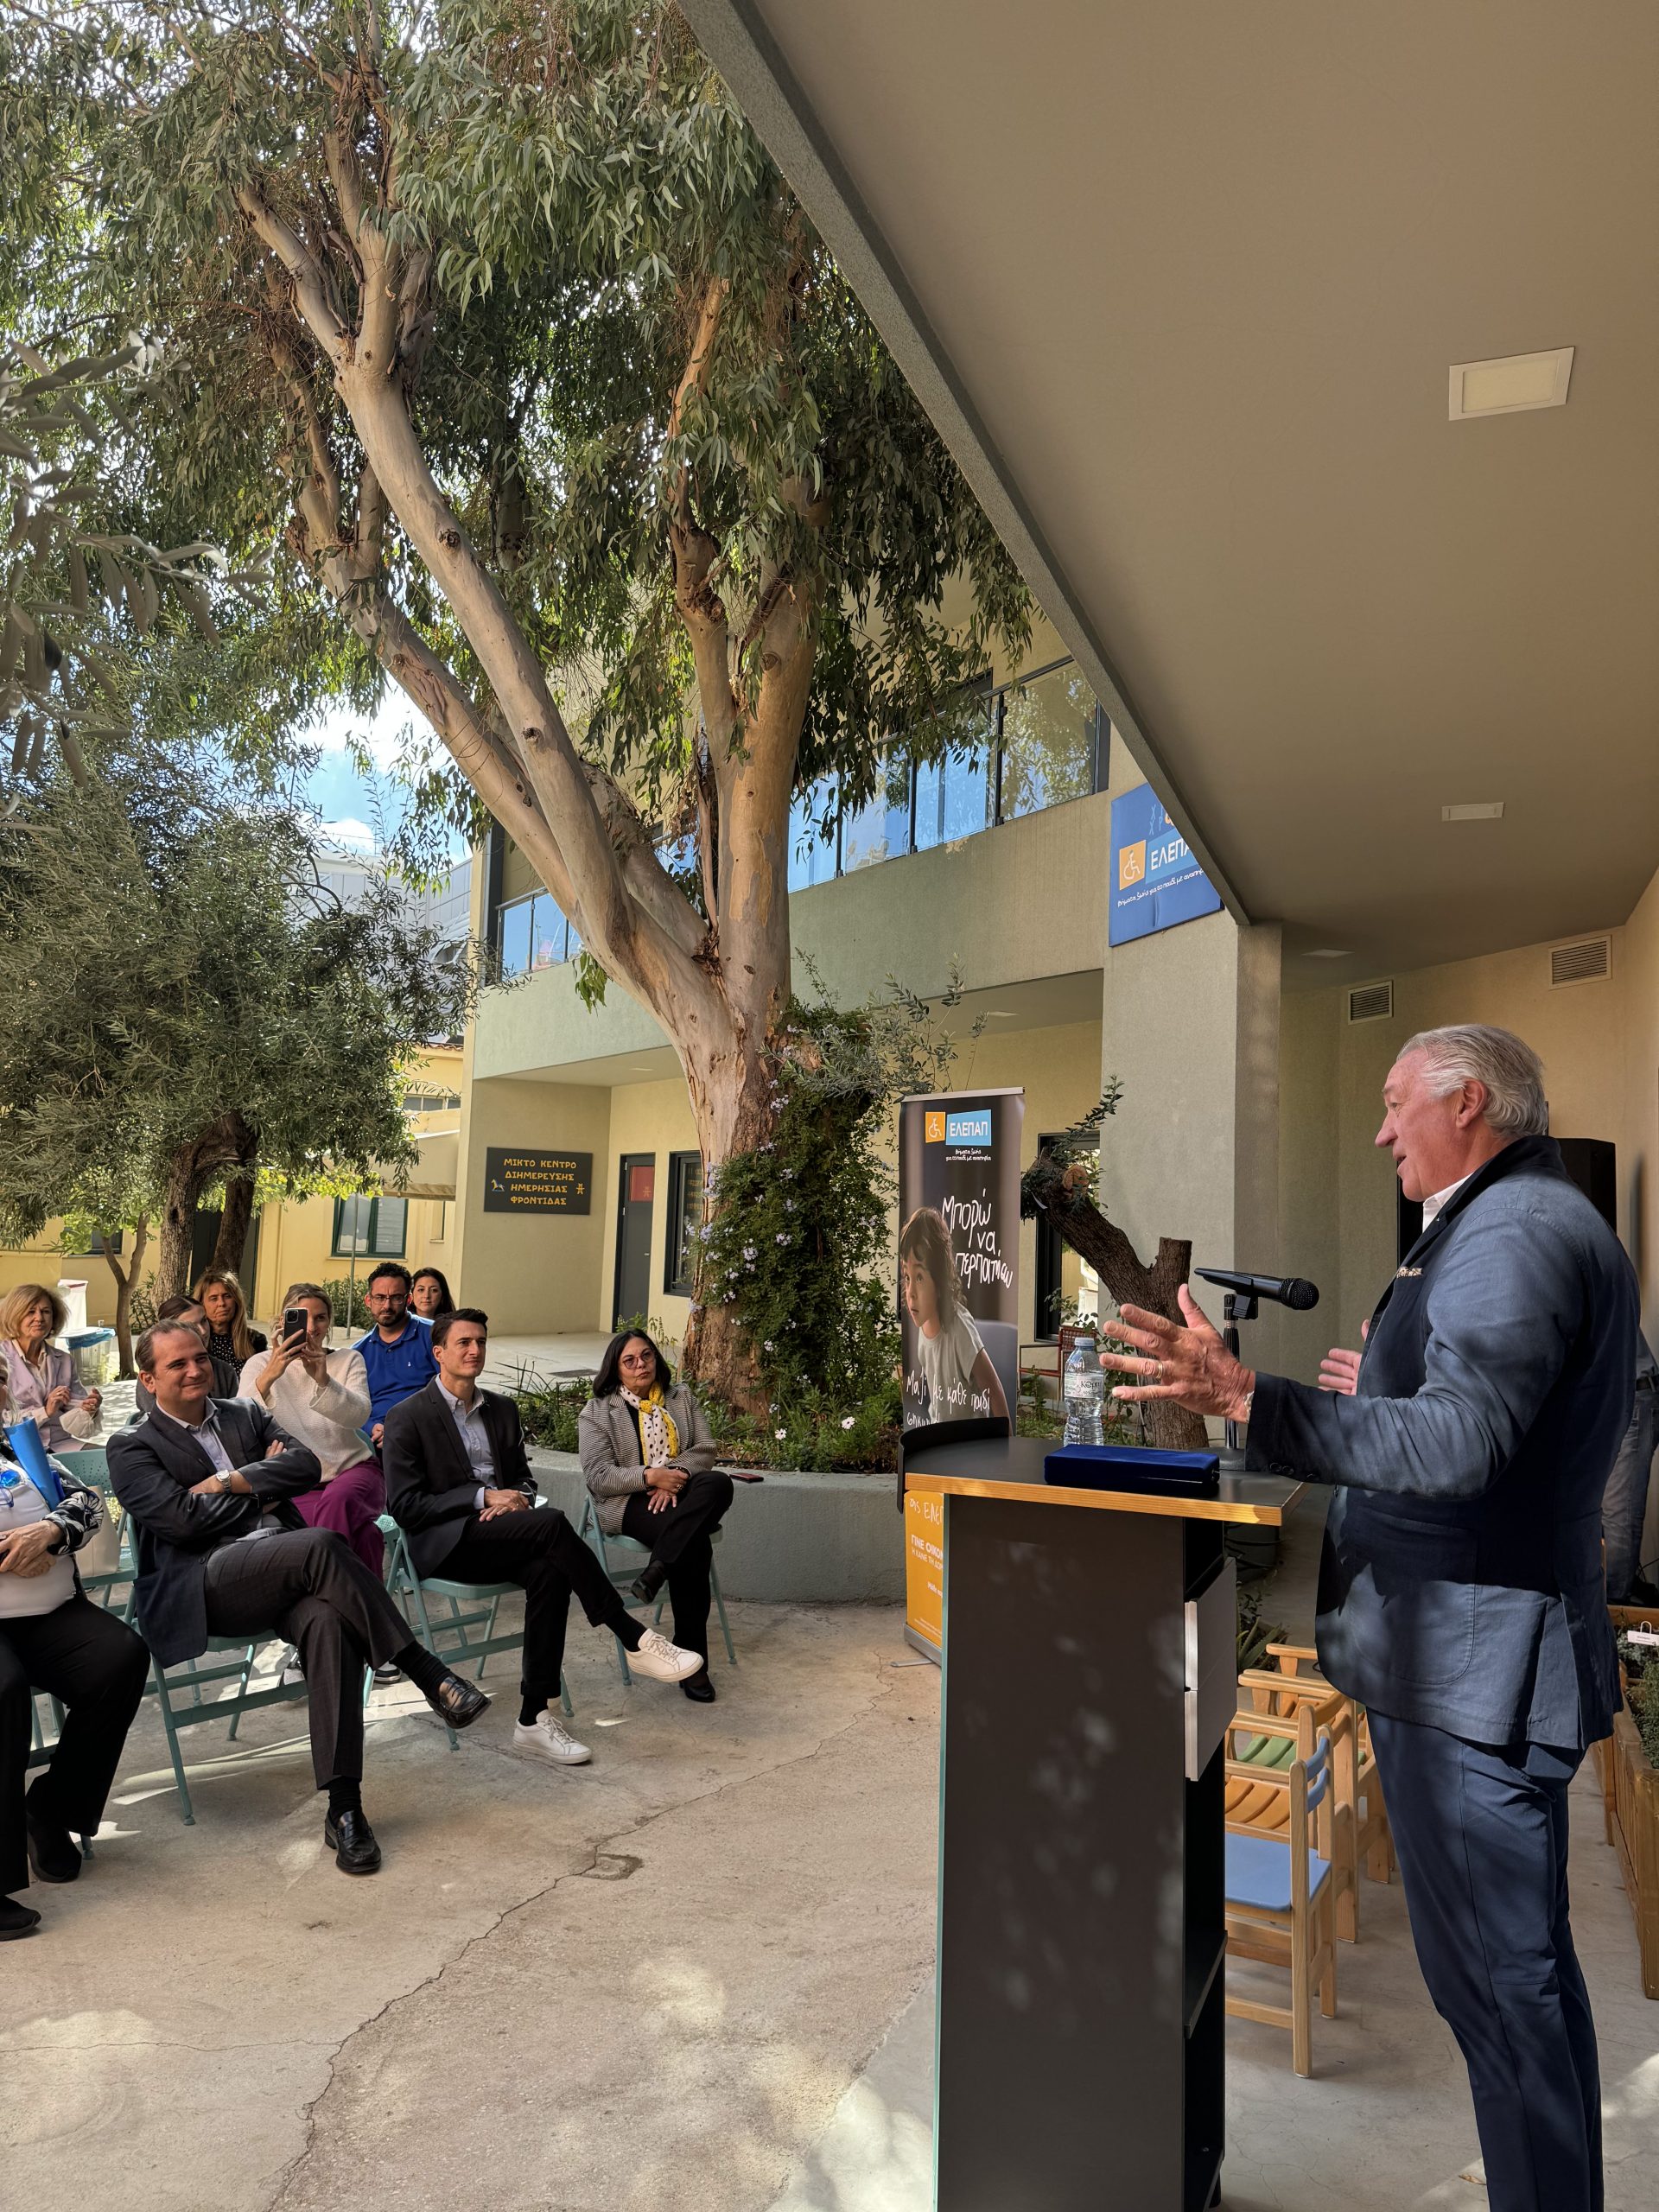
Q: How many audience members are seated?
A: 10